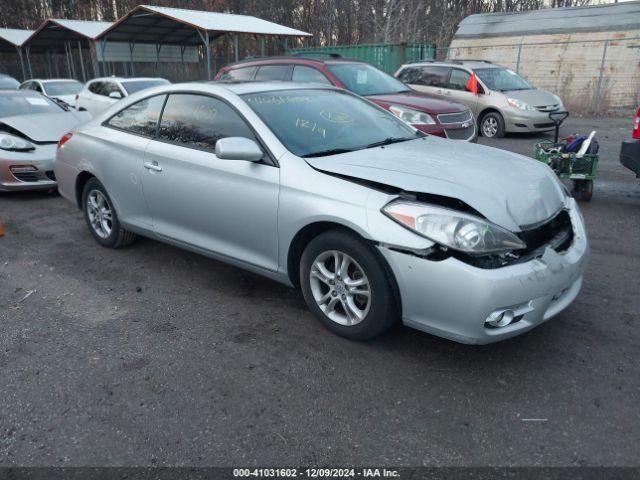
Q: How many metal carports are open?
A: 3